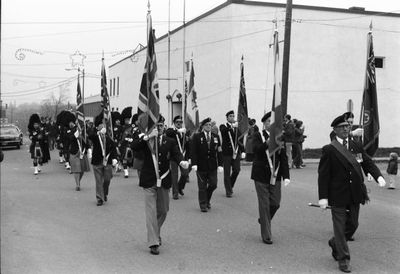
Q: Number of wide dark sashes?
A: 1